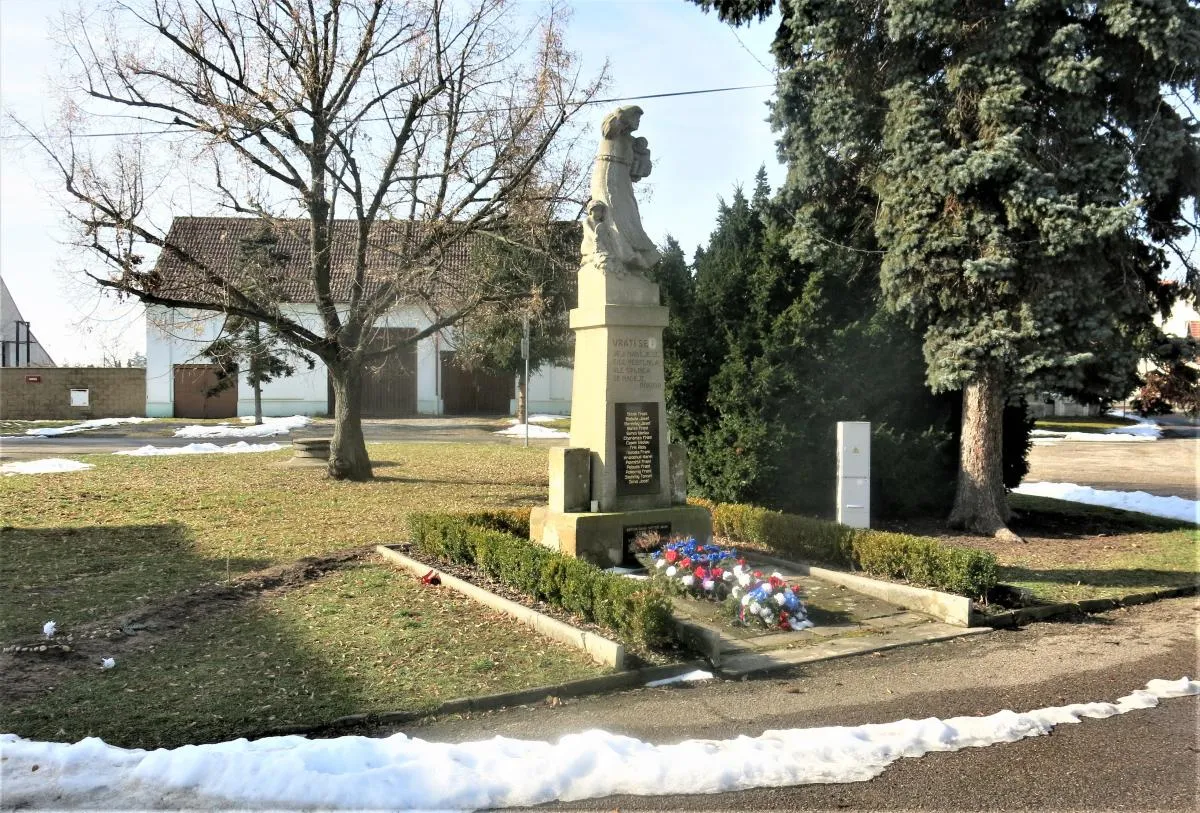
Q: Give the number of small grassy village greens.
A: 1